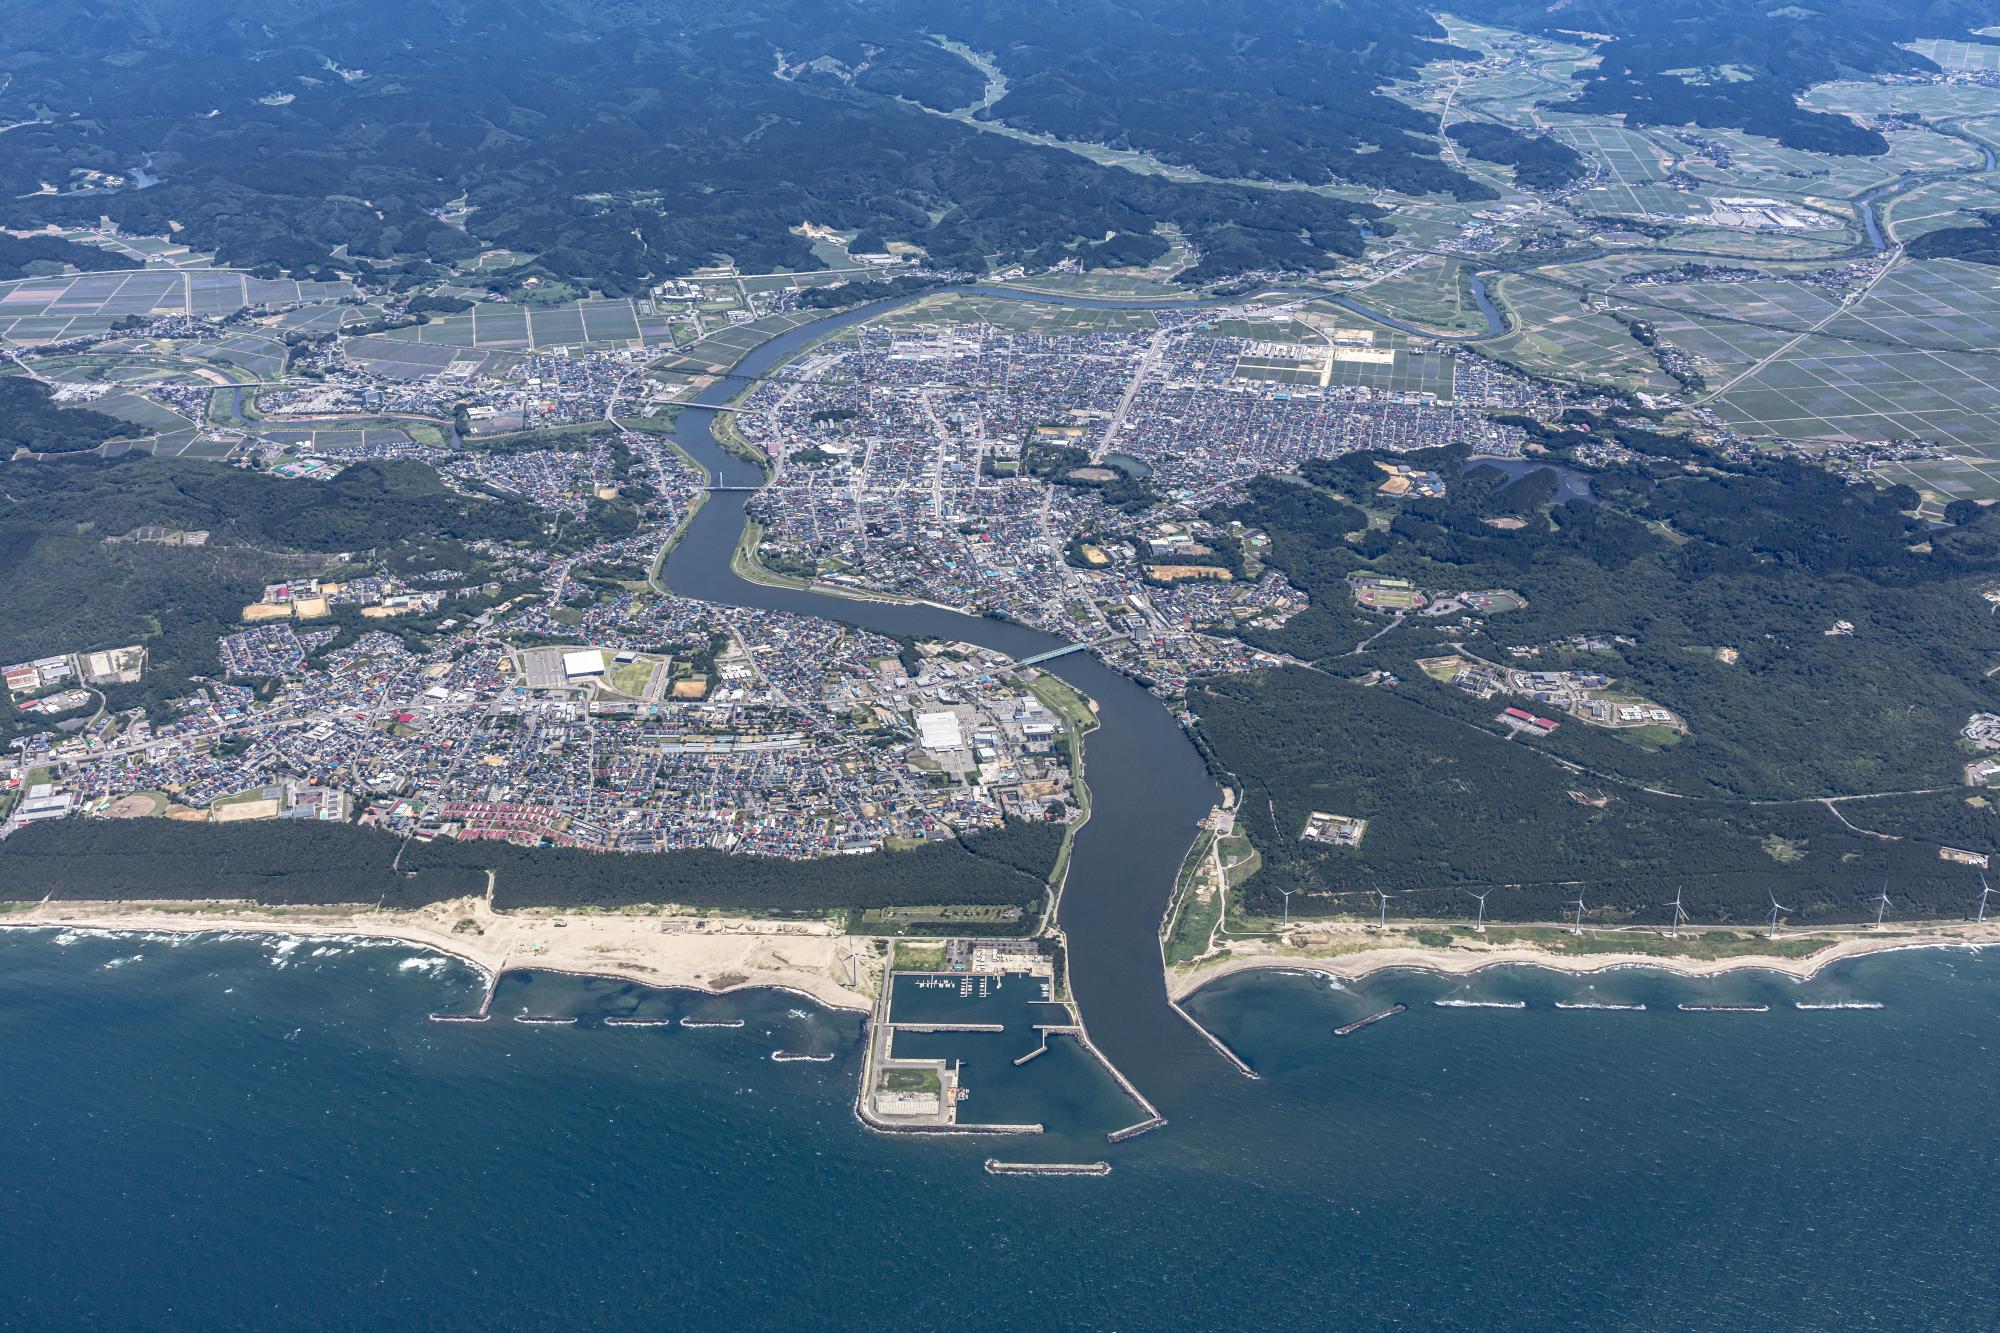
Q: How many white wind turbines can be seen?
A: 9